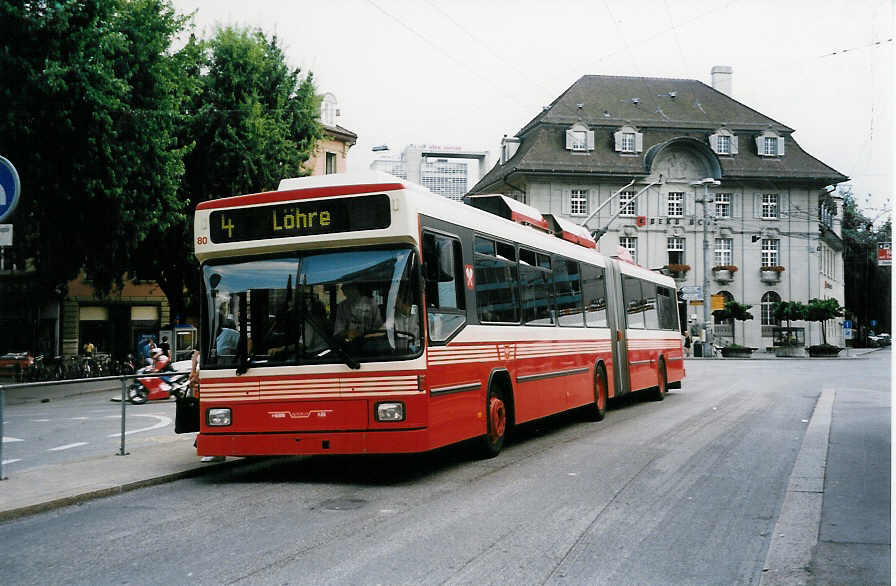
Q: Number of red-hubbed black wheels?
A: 3